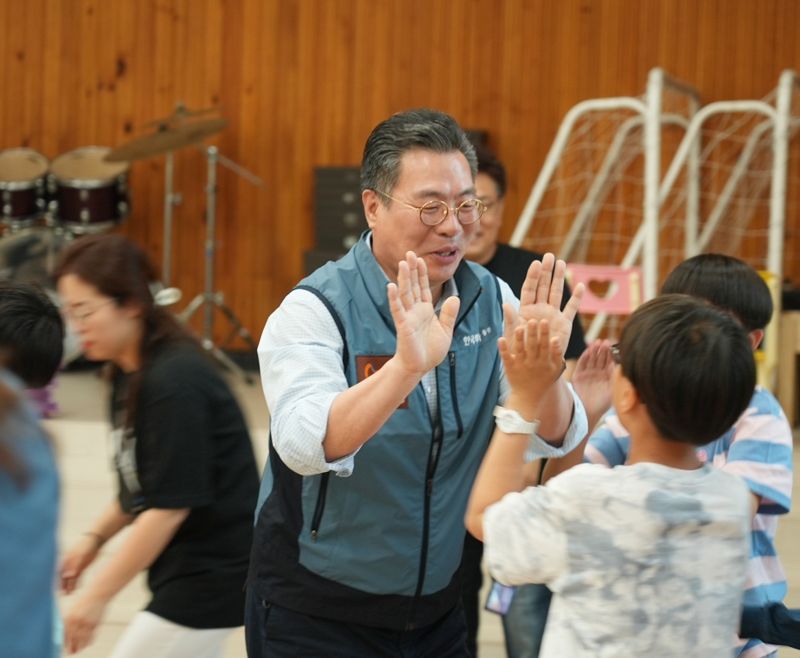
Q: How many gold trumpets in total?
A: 0